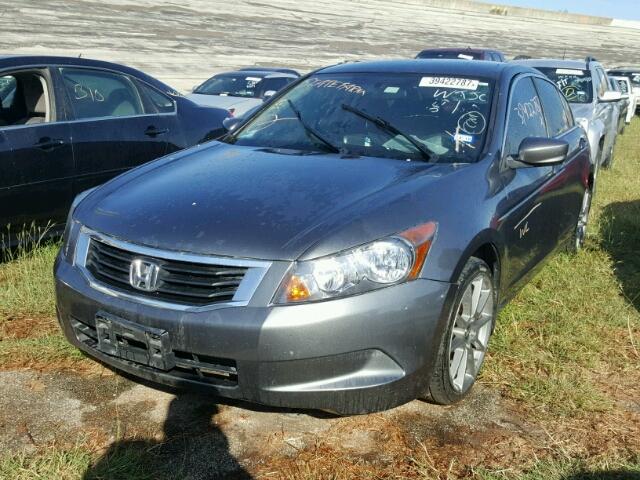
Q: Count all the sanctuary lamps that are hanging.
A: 0